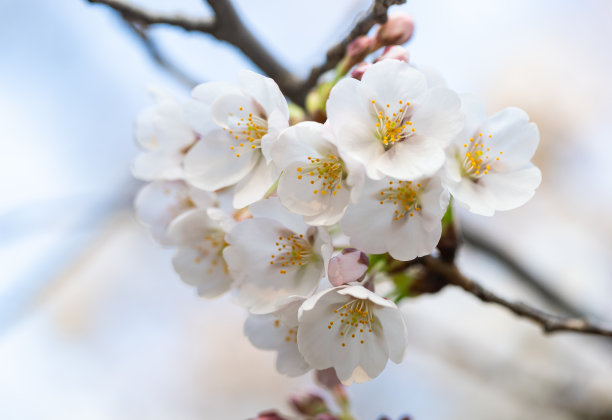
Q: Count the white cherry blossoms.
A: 11